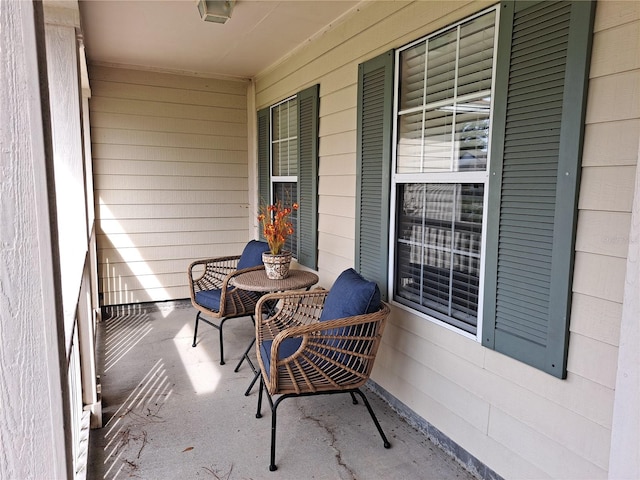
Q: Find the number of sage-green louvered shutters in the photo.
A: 4